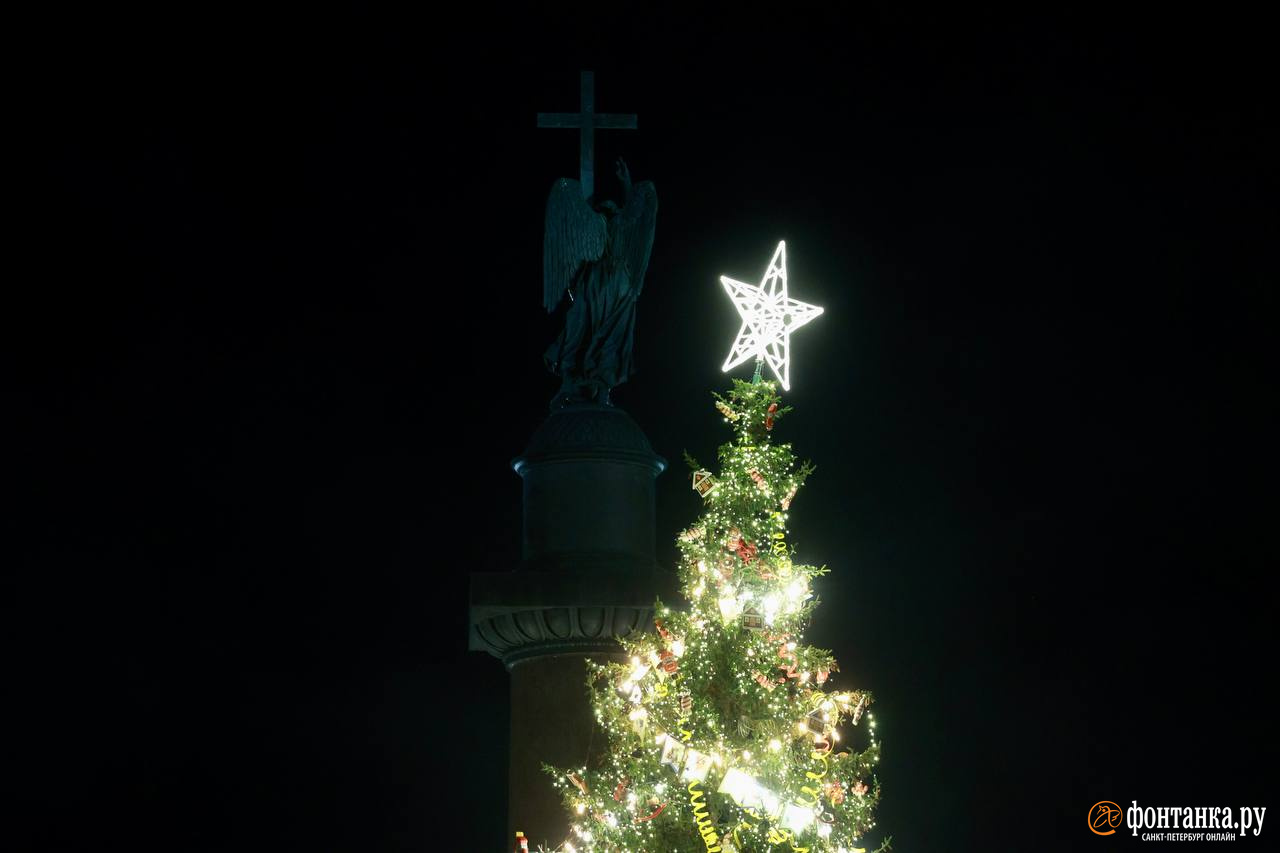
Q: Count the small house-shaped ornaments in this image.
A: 3